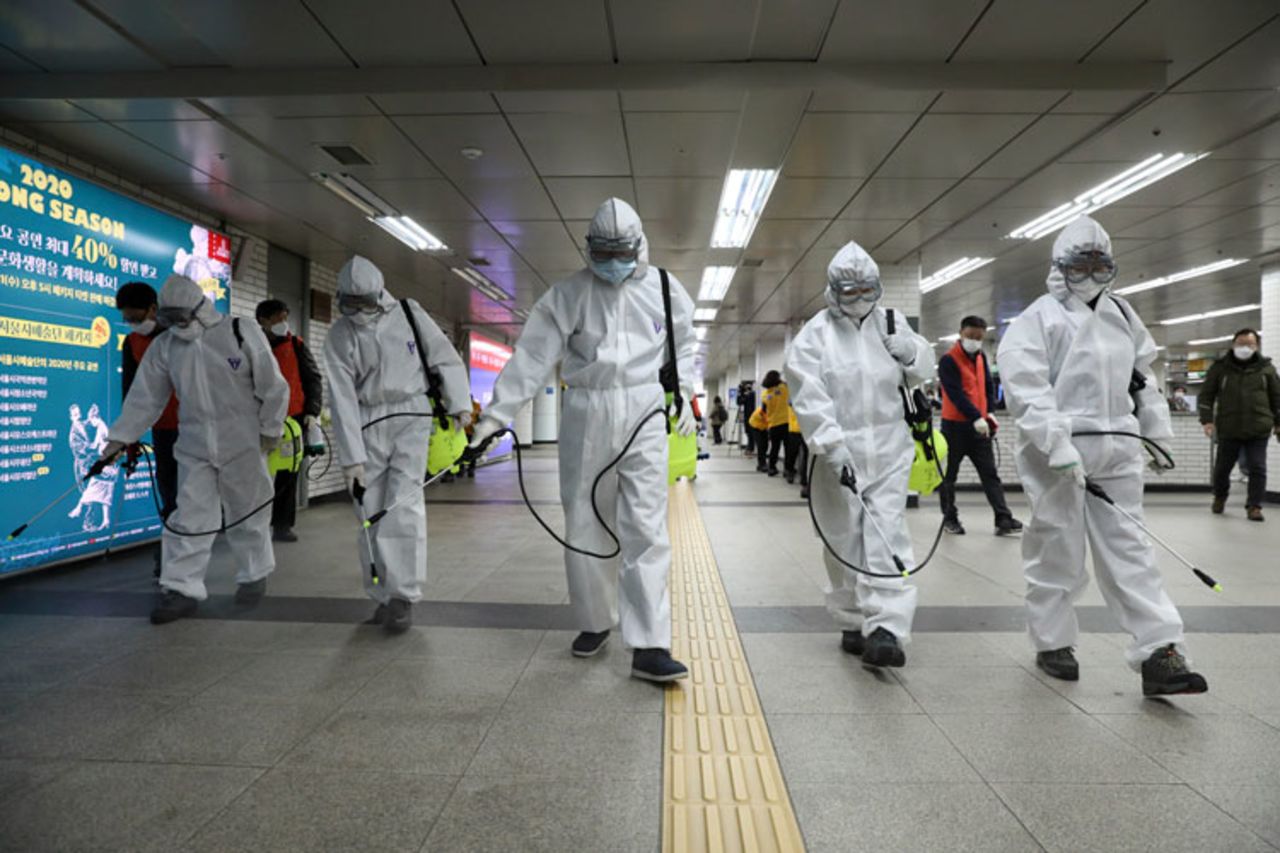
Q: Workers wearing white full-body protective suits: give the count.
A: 5